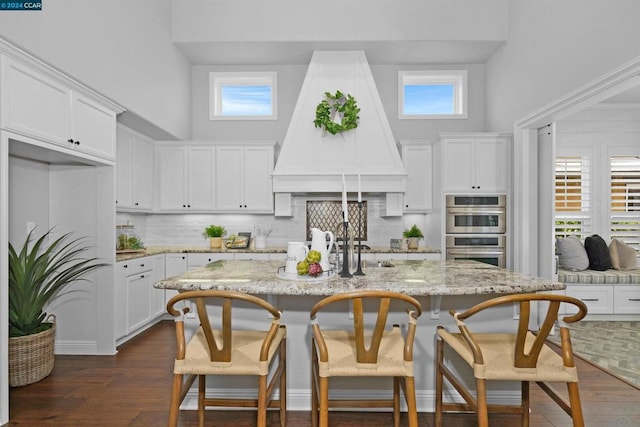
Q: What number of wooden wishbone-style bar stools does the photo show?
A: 3